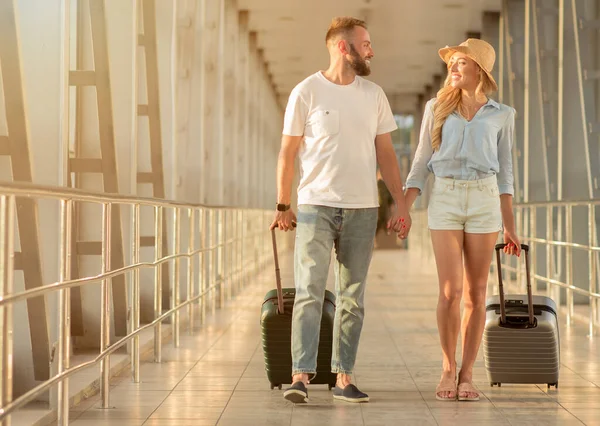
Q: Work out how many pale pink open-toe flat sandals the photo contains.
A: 2